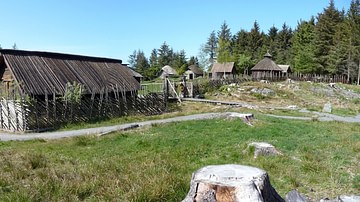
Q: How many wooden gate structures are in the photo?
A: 1